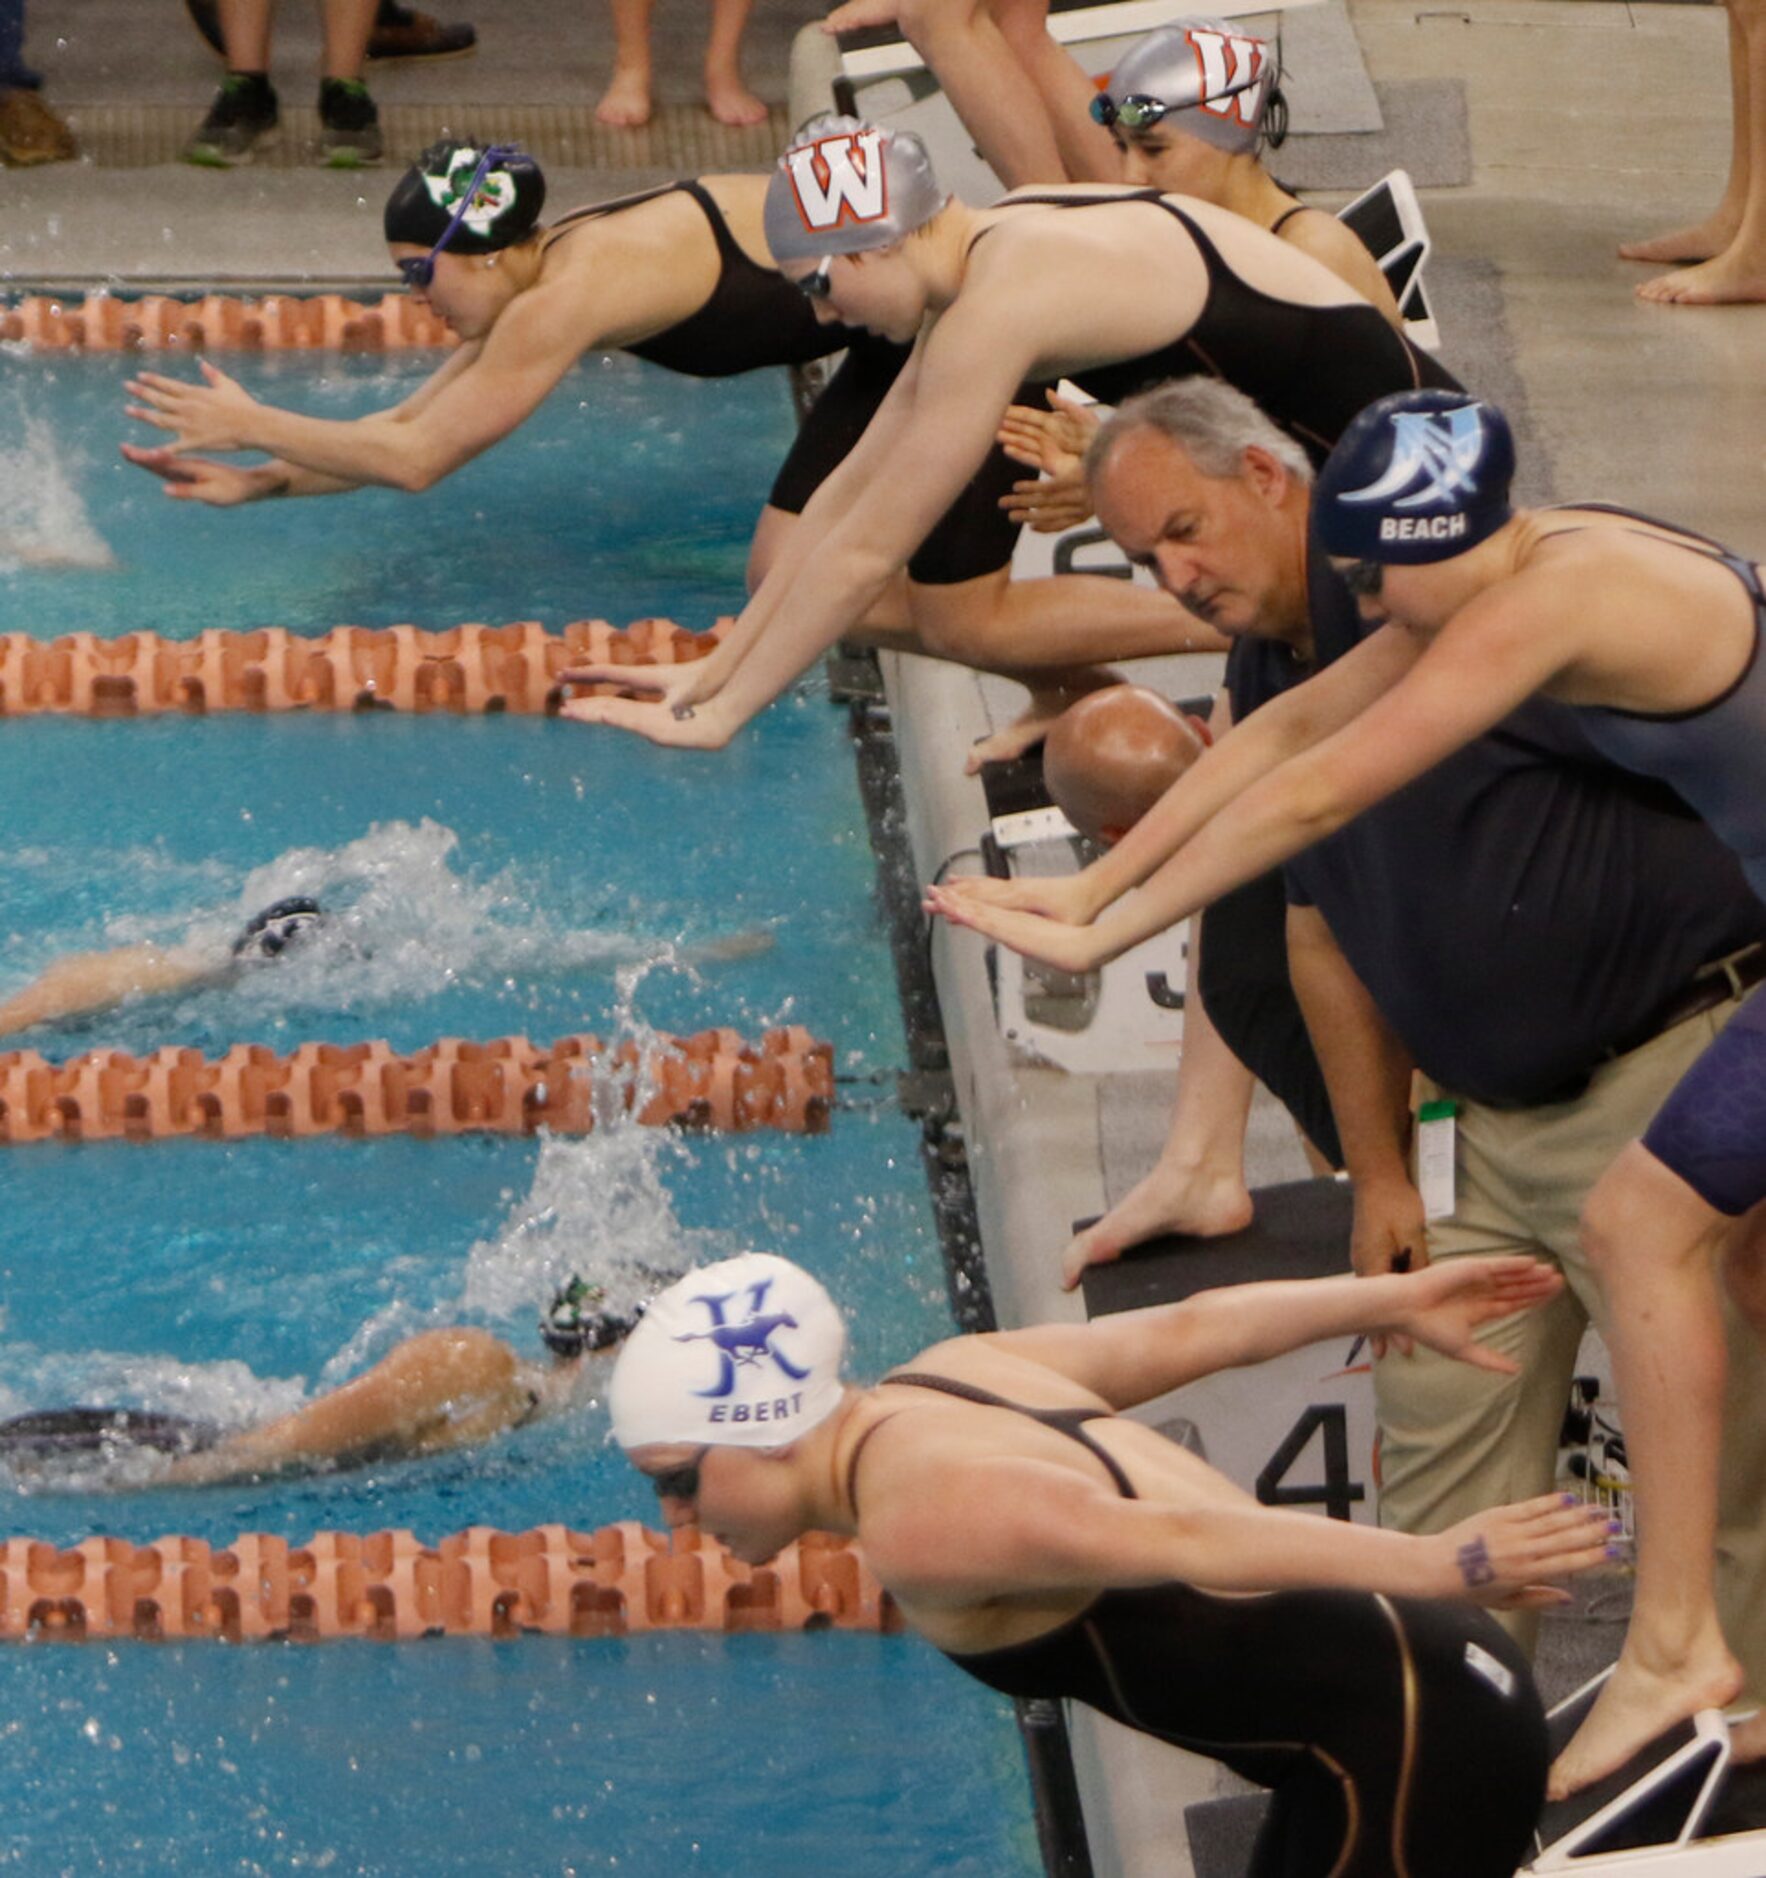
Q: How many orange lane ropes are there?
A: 4